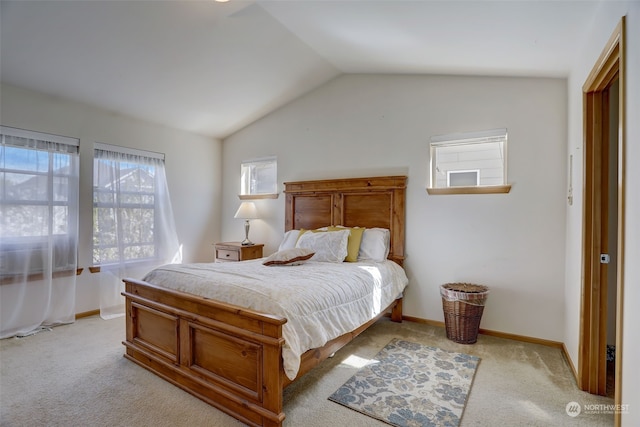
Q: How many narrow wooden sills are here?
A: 4